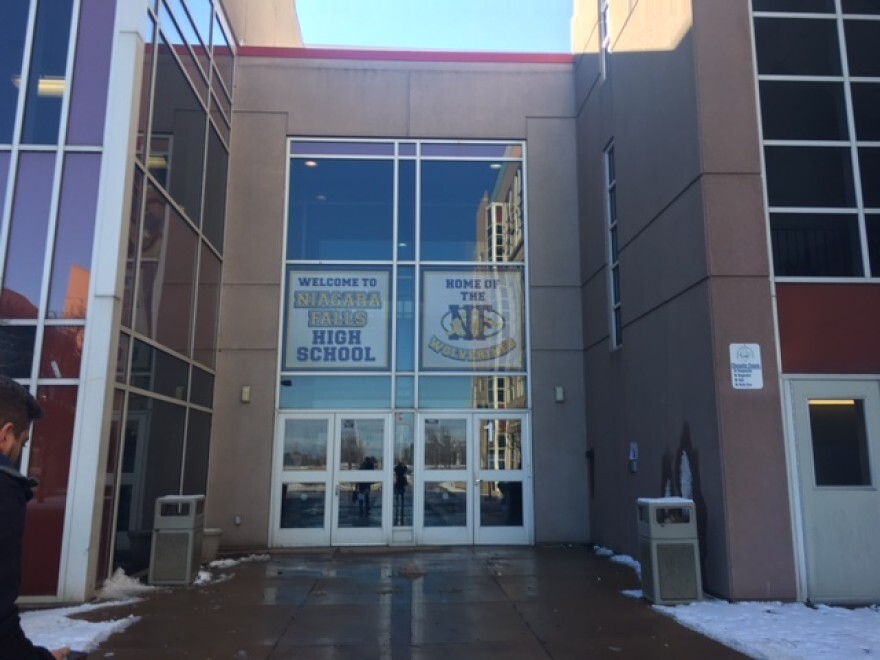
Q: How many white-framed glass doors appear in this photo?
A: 4